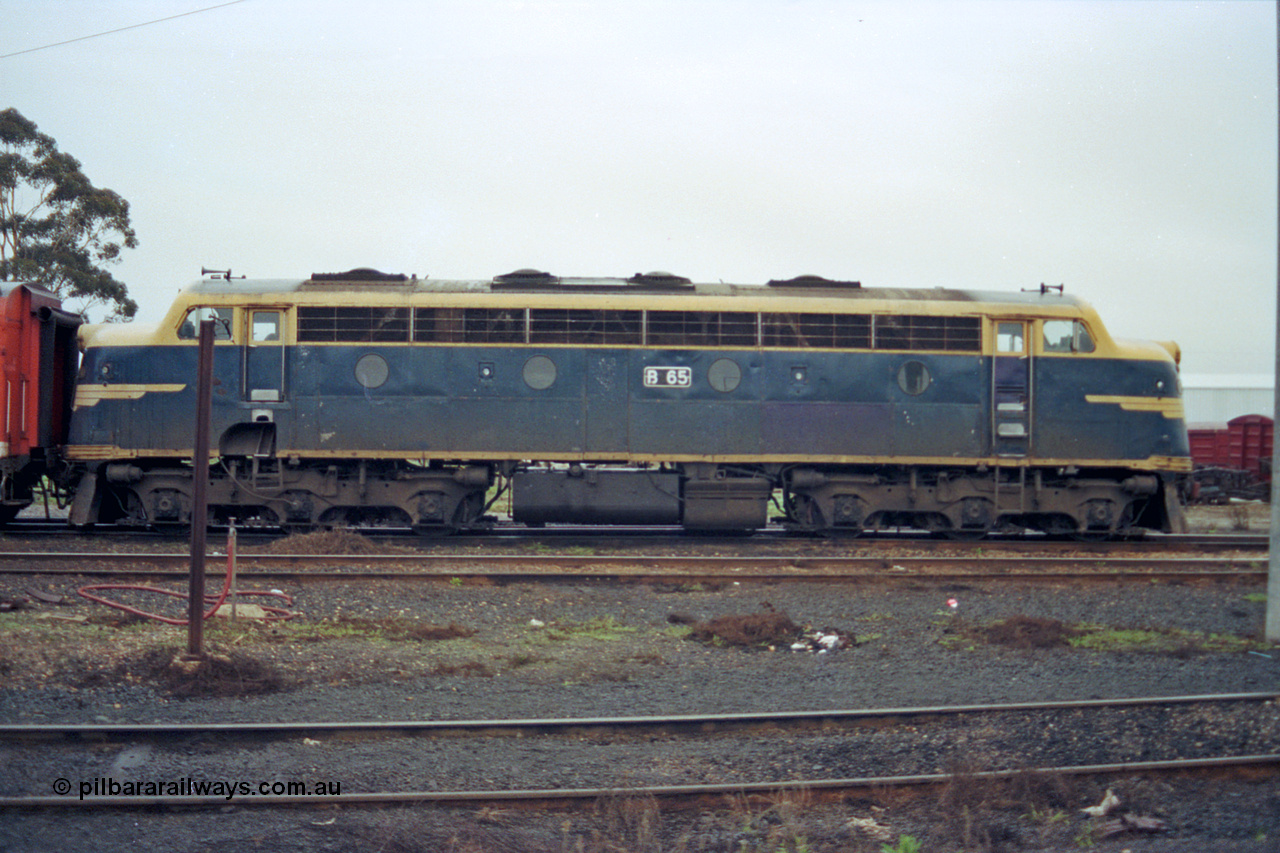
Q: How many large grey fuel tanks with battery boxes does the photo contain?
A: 1